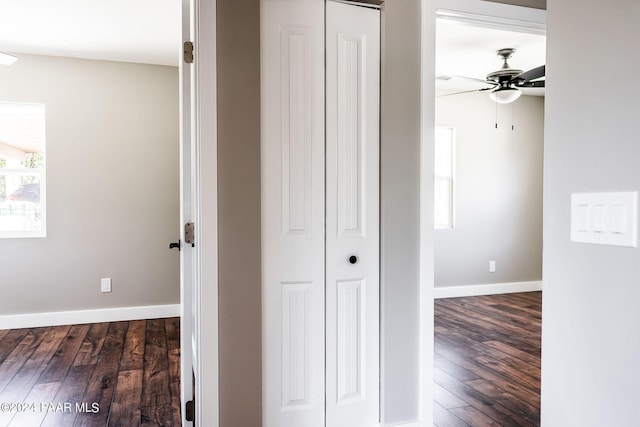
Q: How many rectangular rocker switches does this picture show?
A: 3